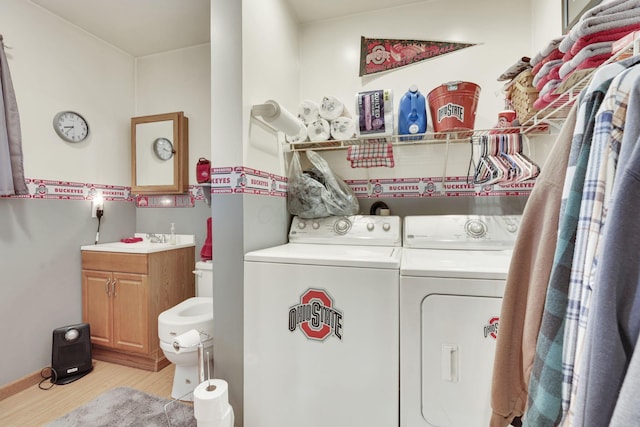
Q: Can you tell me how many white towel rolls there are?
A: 6